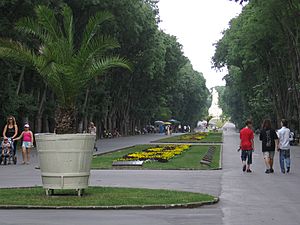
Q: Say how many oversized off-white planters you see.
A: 1